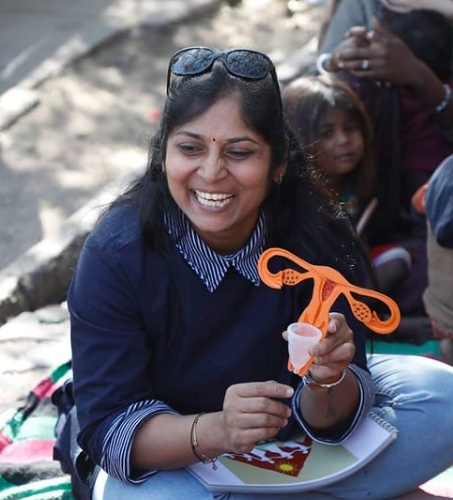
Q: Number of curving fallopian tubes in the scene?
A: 2